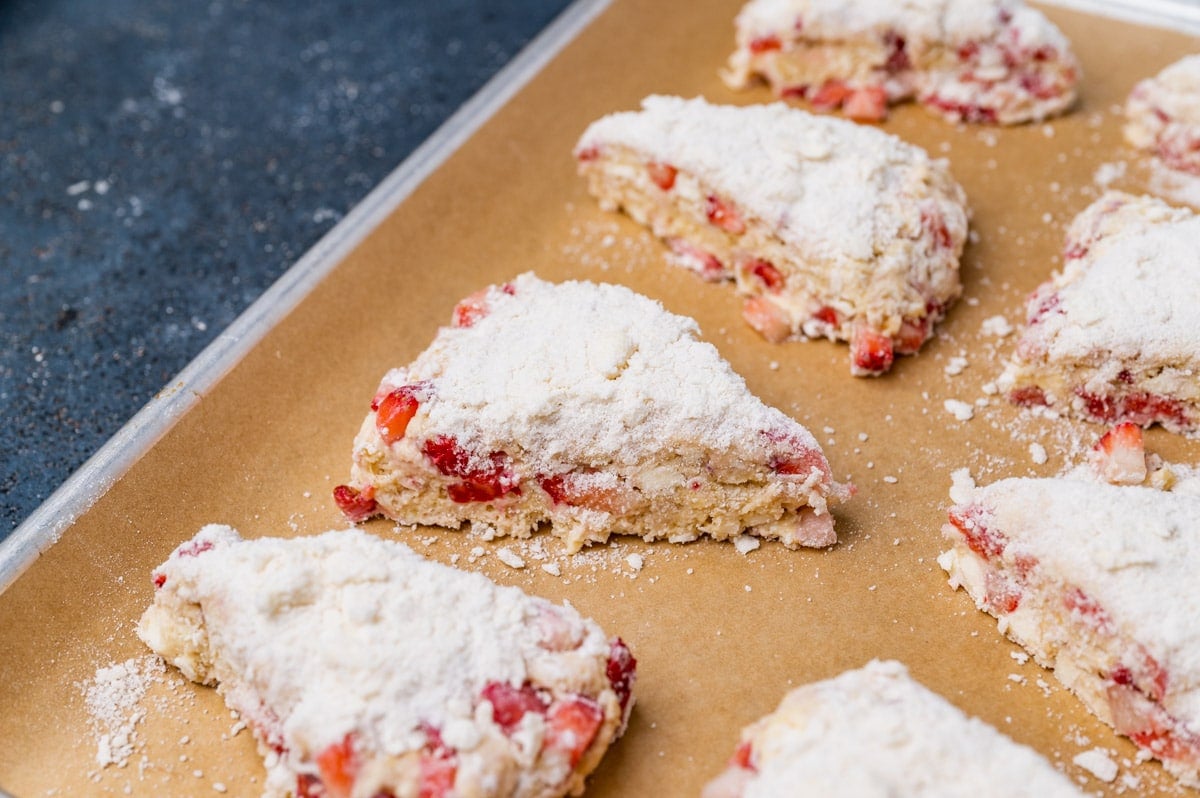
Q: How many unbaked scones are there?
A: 8